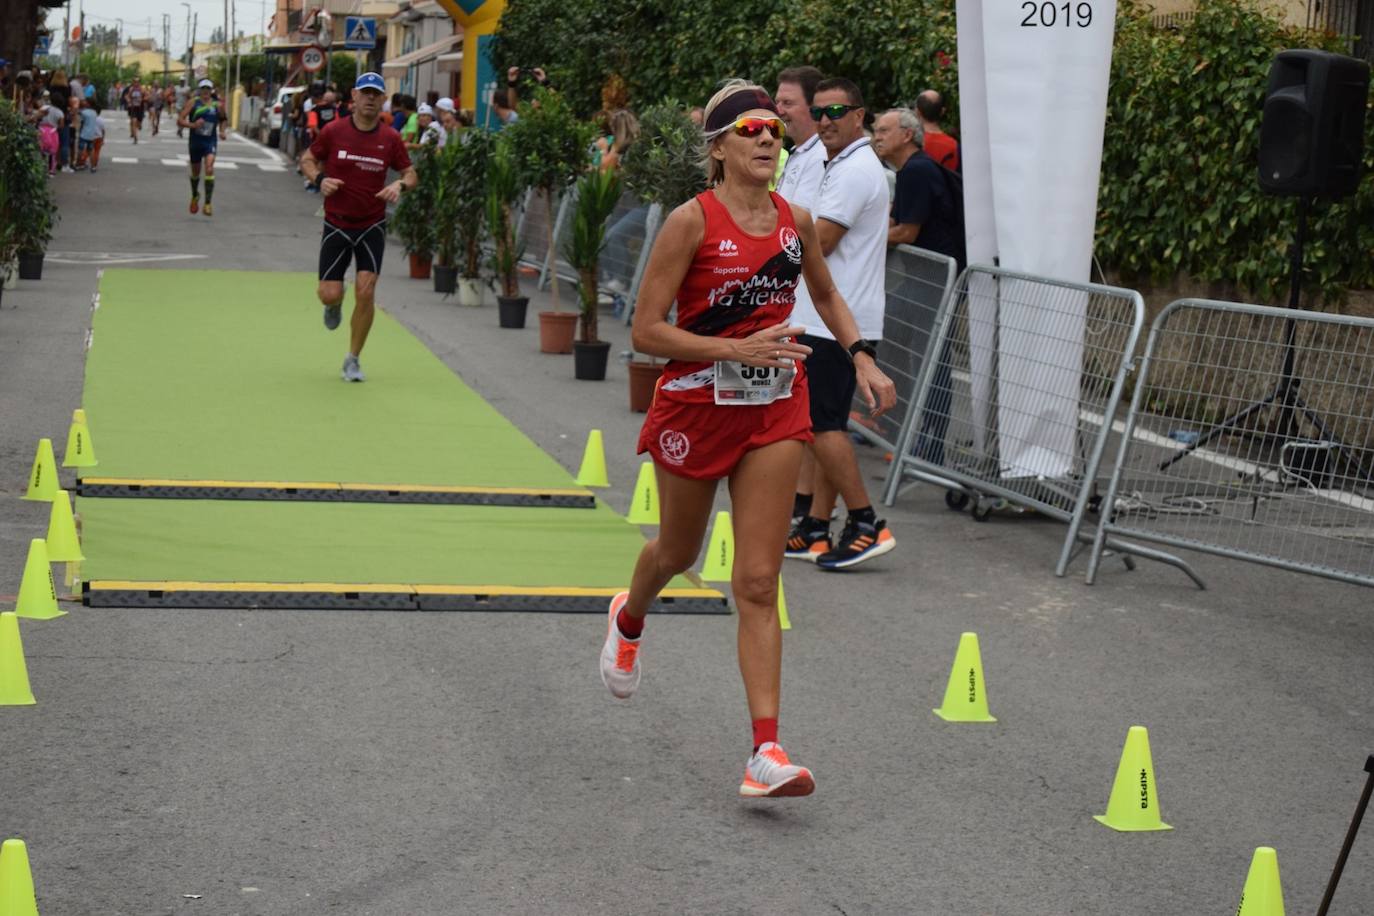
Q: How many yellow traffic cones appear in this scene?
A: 13